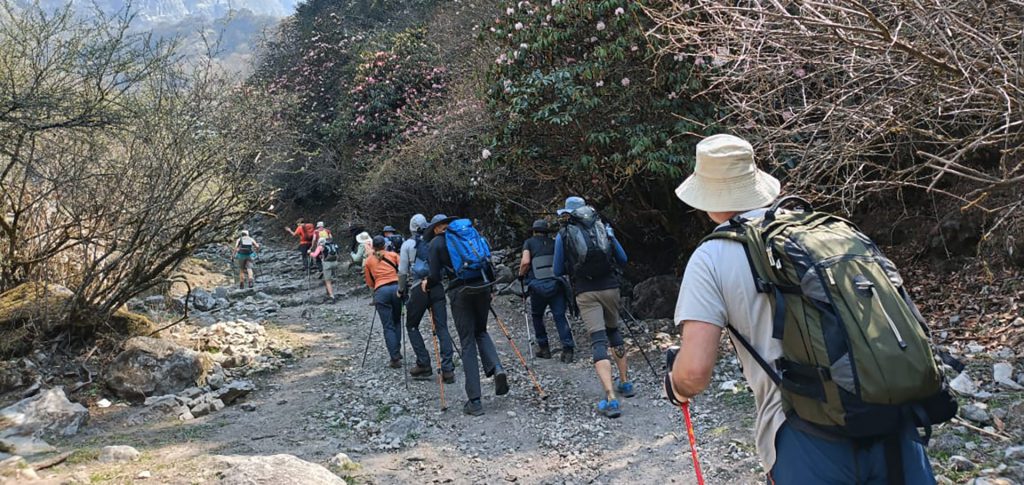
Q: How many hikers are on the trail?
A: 12